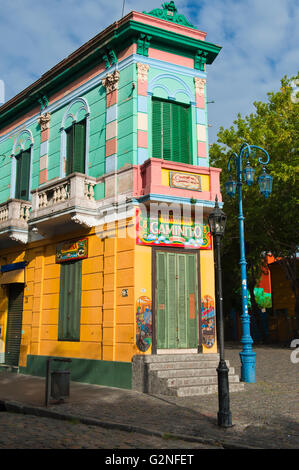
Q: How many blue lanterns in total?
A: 3